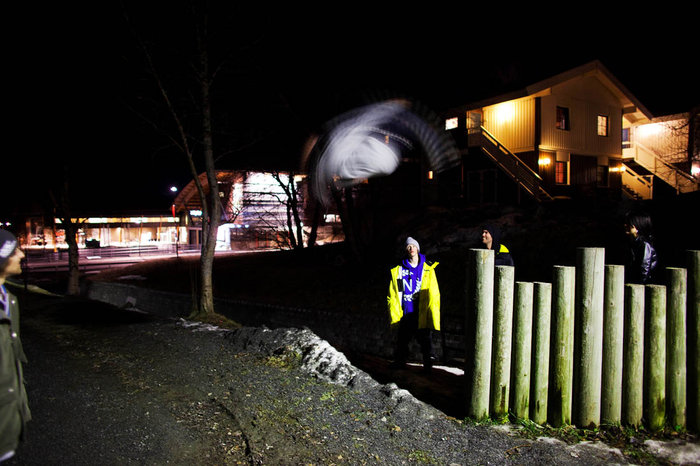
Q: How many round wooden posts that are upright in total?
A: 11